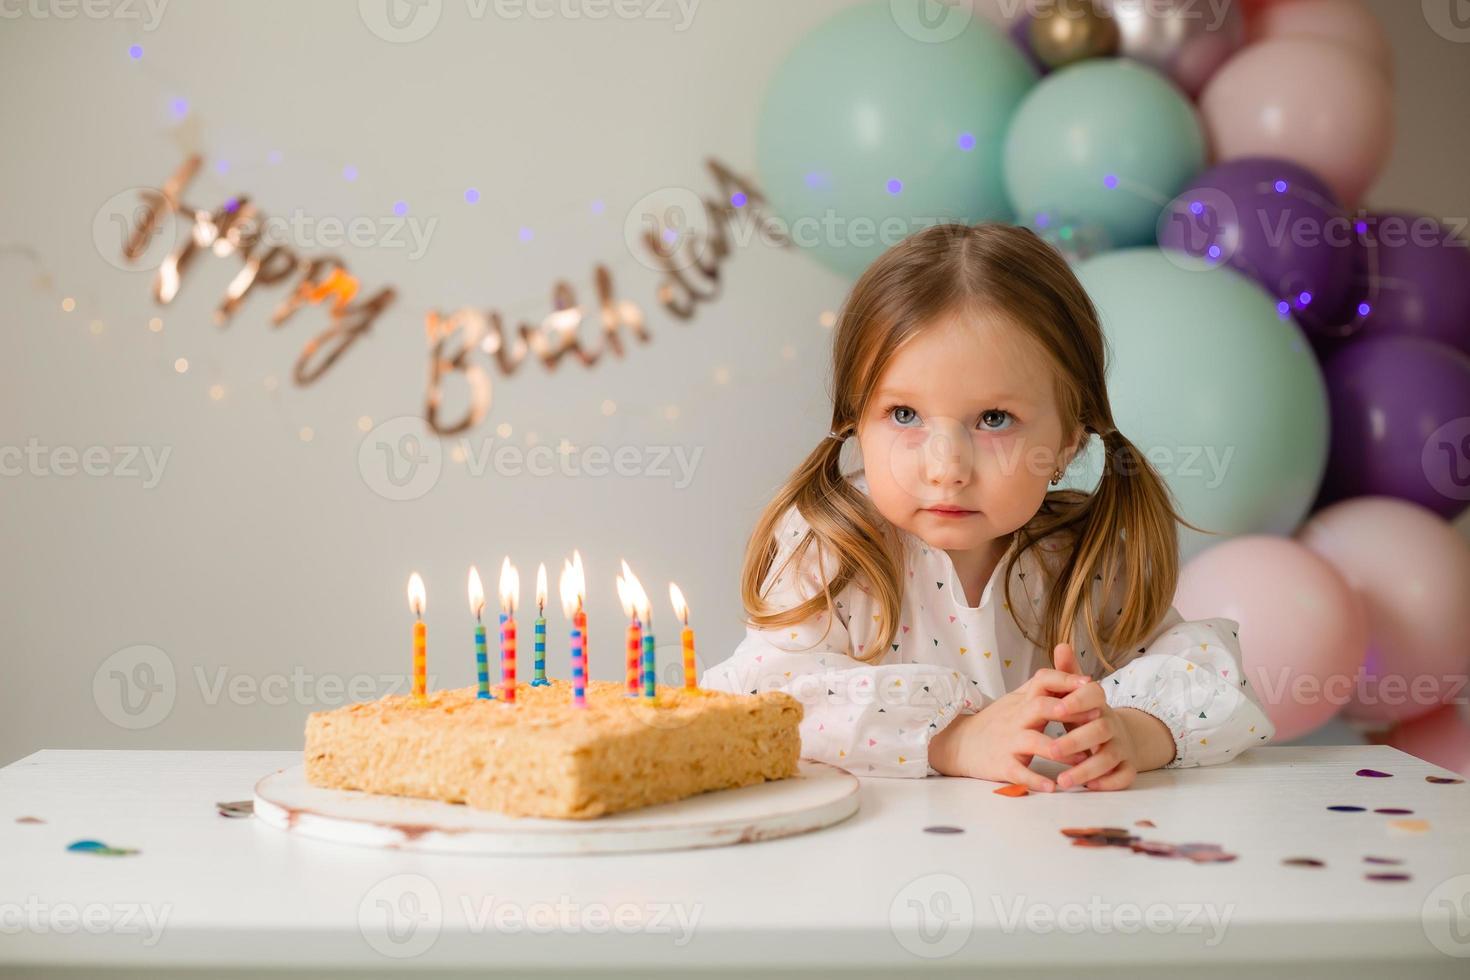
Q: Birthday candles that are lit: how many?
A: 11